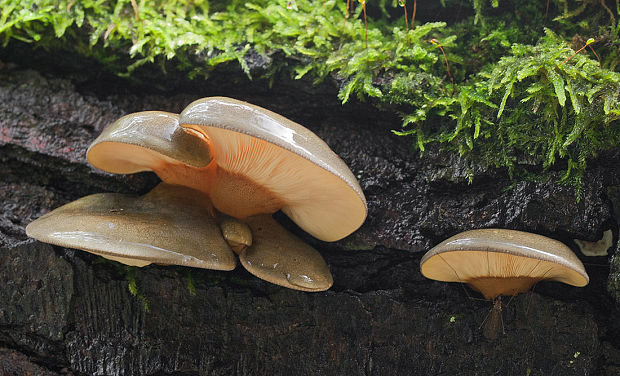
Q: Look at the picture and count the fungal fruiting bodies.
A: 6